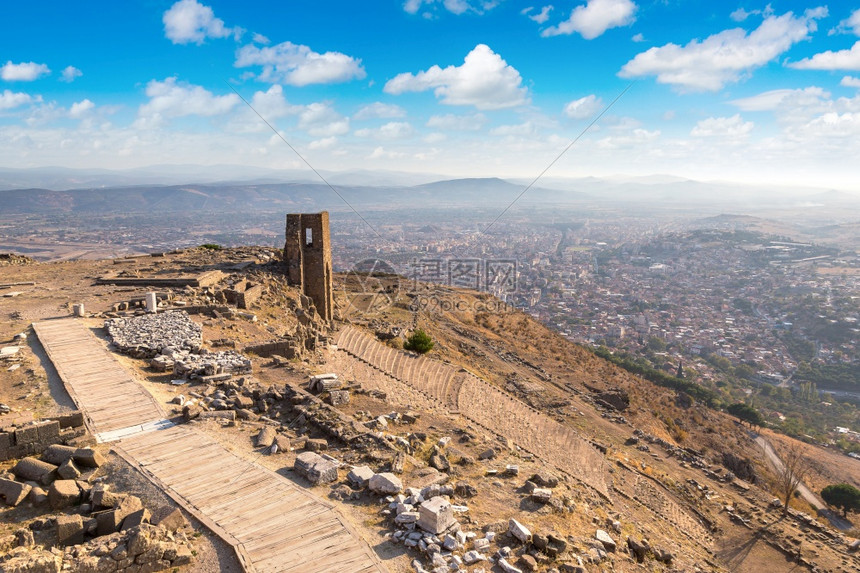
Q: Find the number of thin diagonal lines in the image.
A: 2